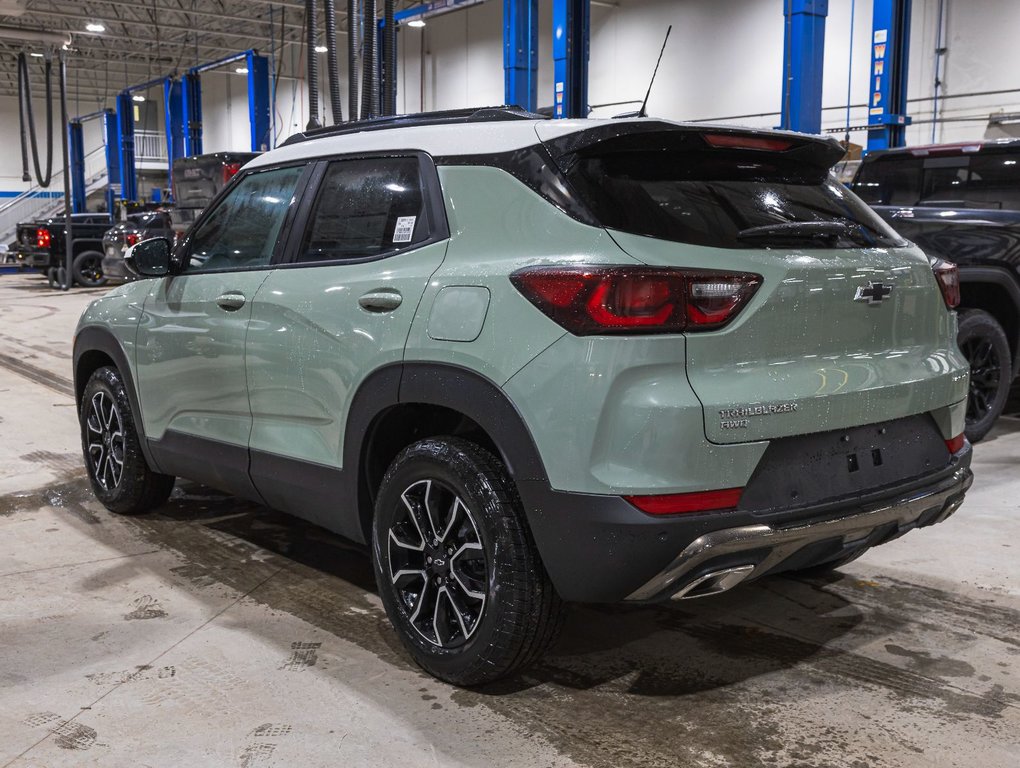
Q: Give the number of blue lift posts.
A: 11